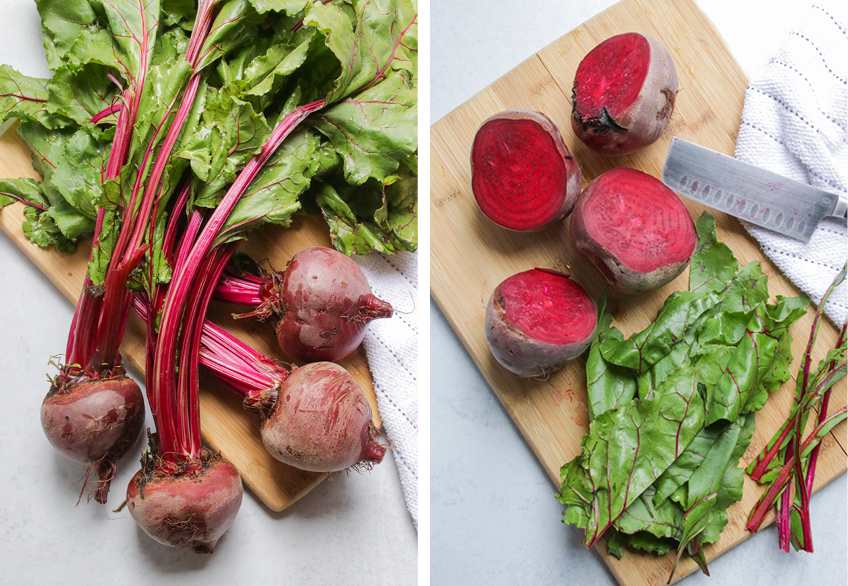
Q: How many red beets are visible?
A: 8